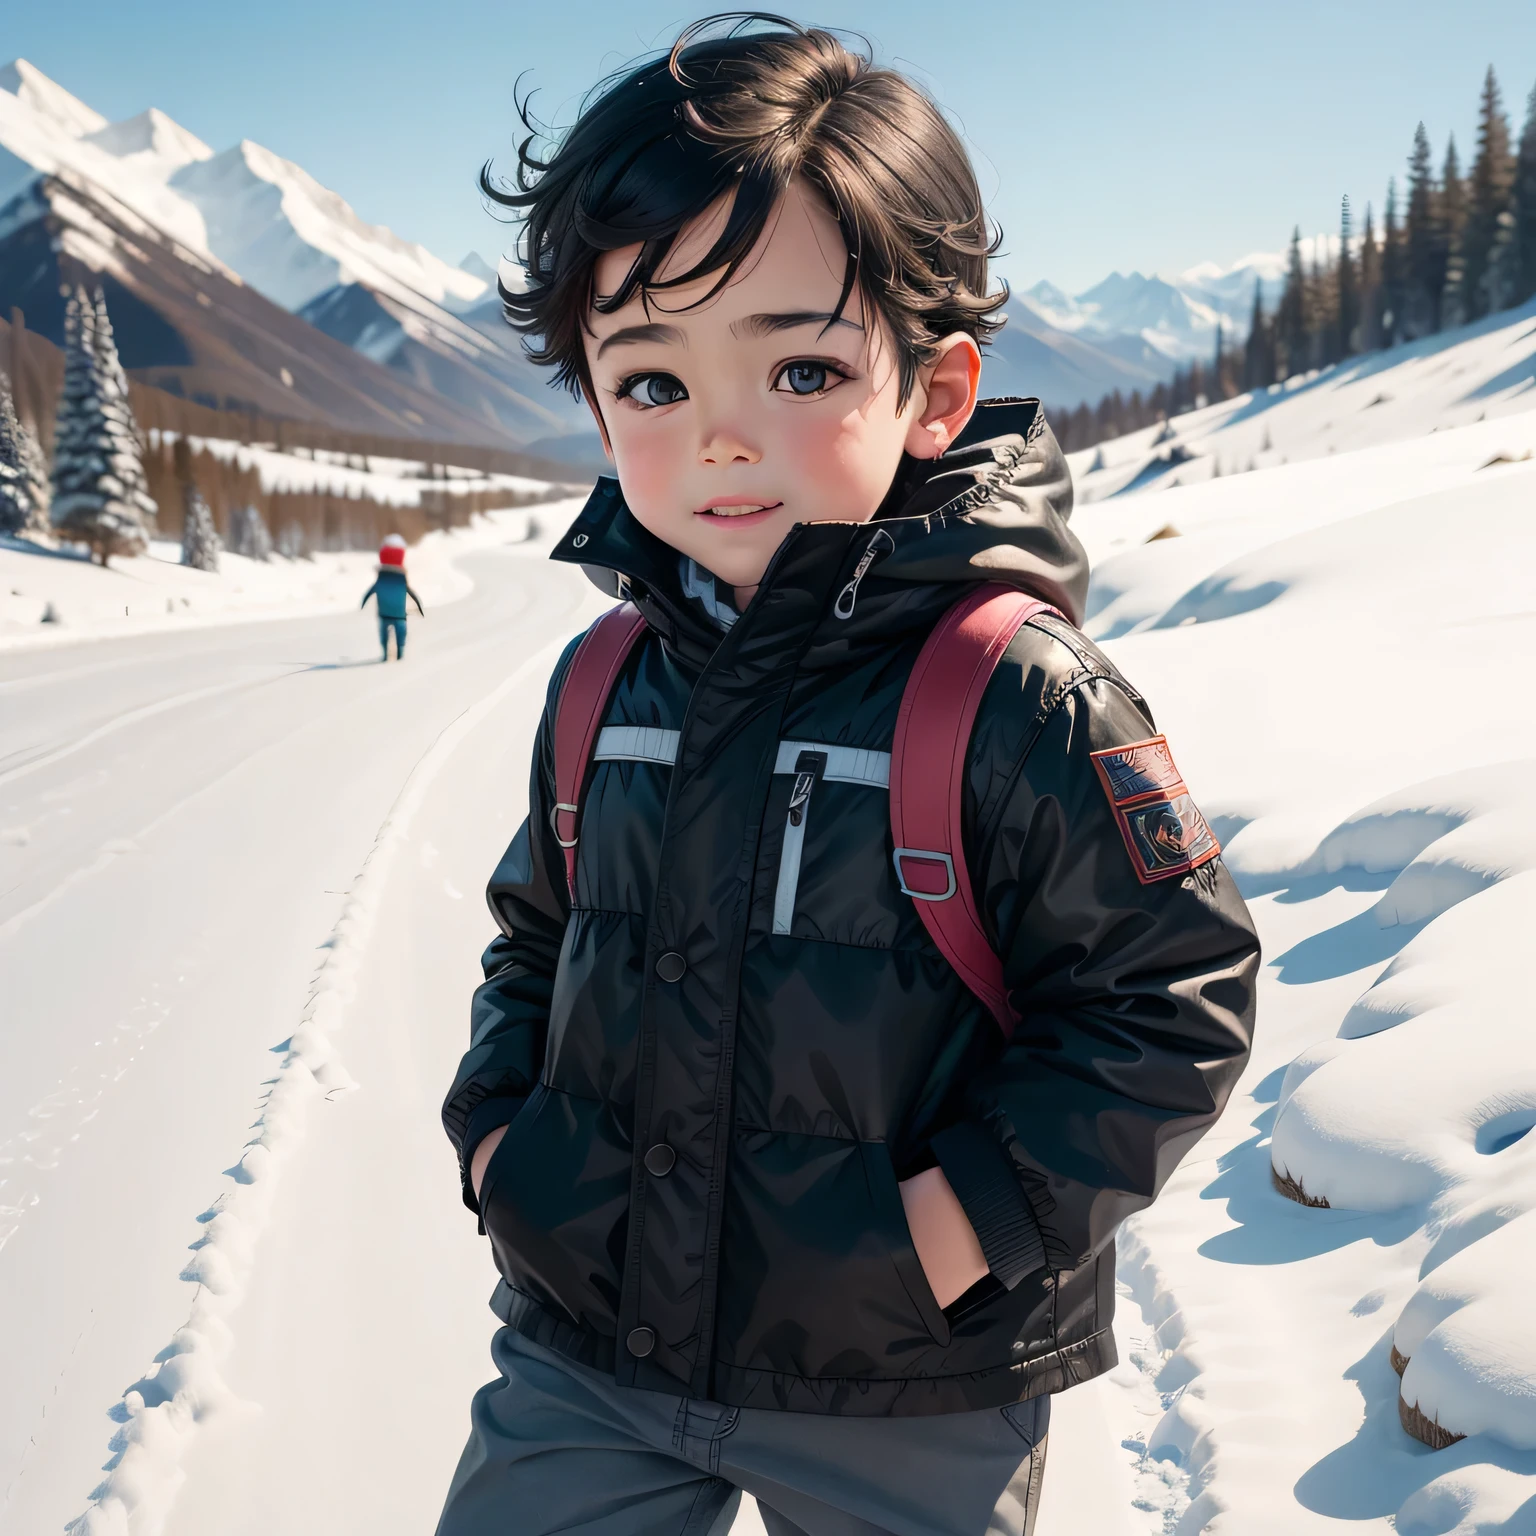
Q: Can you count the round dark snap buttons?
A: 3